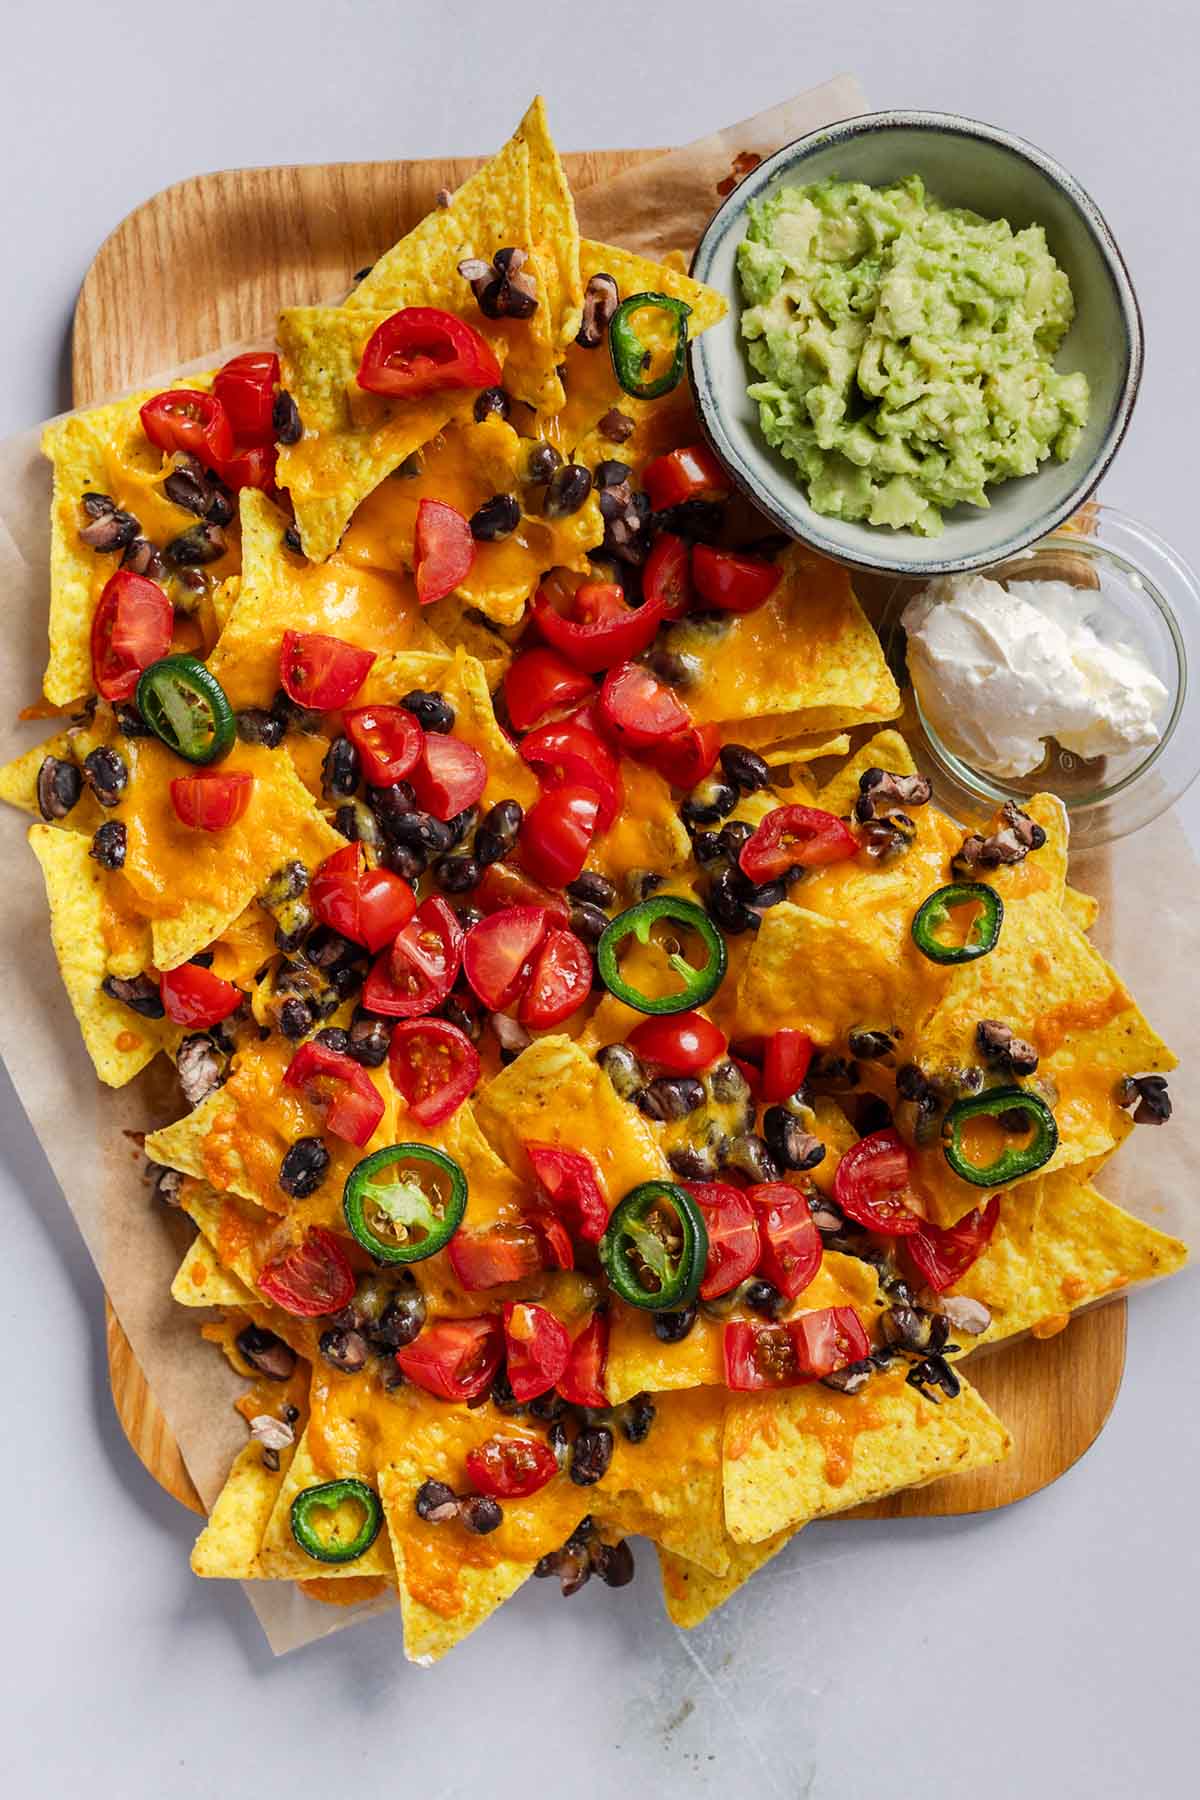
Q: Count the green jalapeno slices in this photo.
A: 8